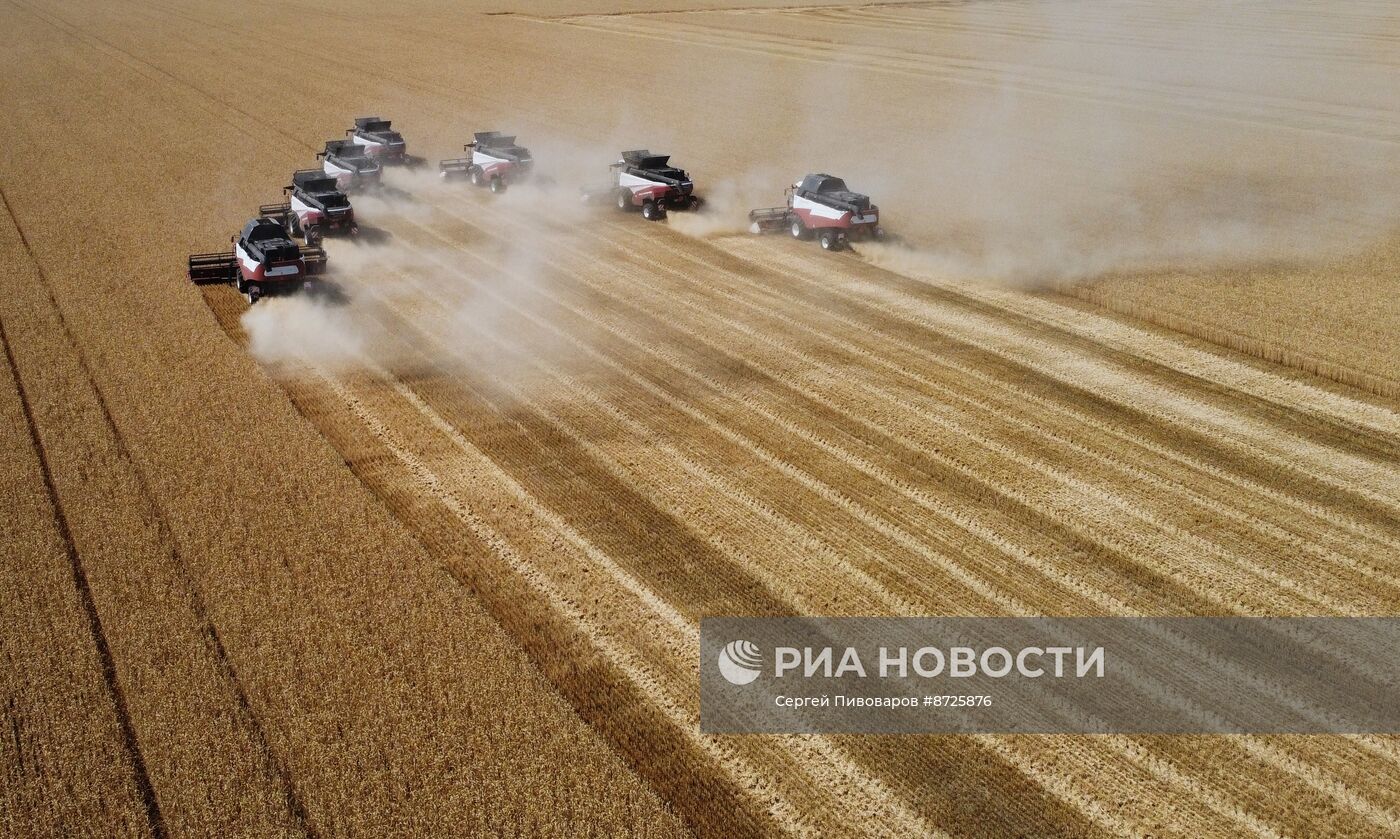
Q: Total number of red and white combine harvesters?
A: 7